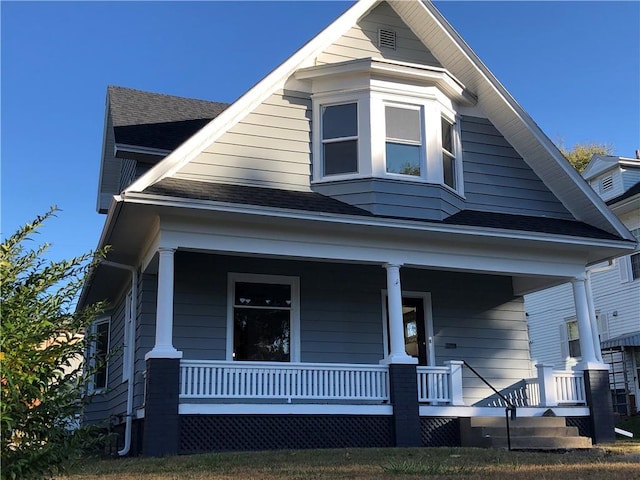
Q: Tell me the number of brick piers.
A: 3